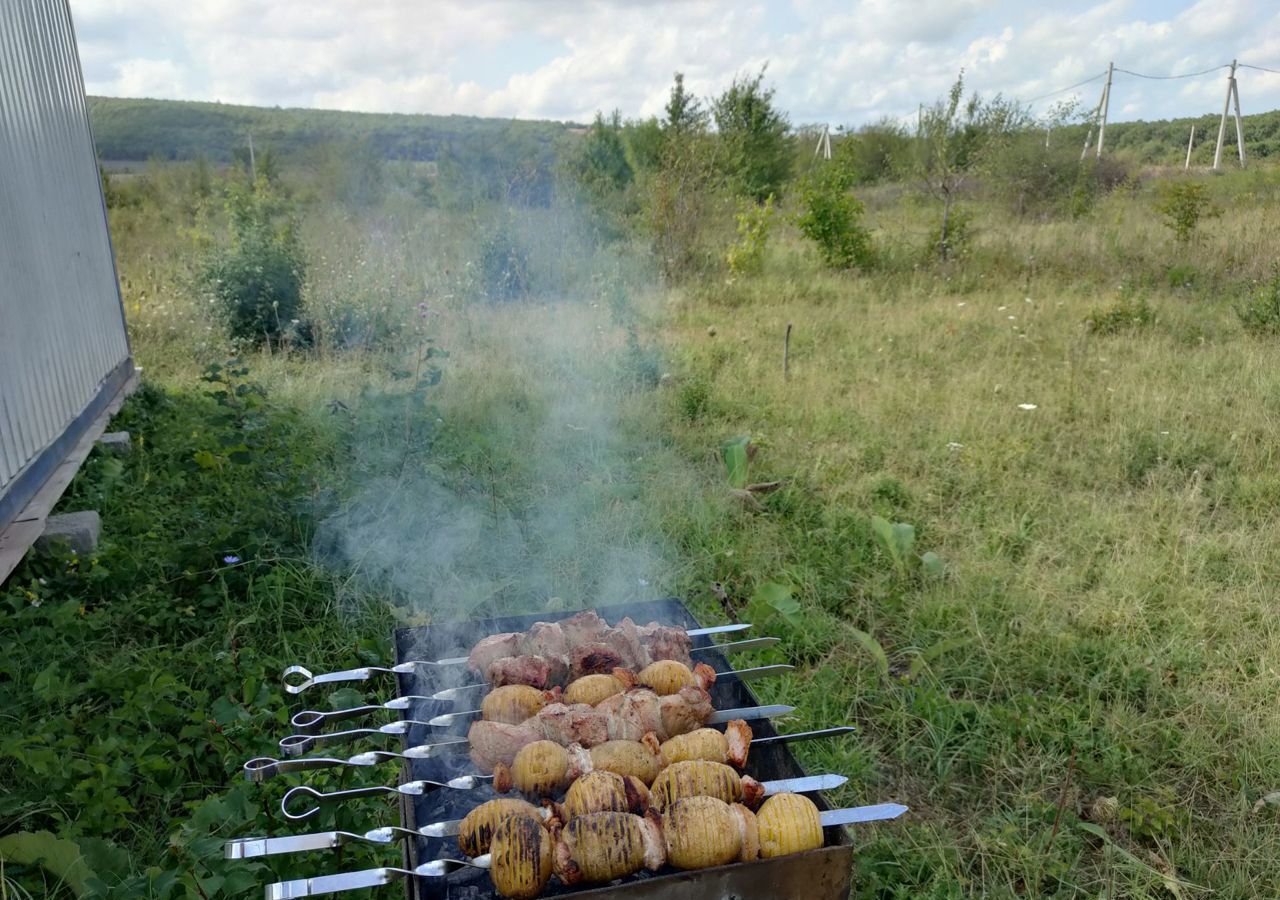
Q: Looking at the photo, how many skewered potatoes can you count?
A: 13